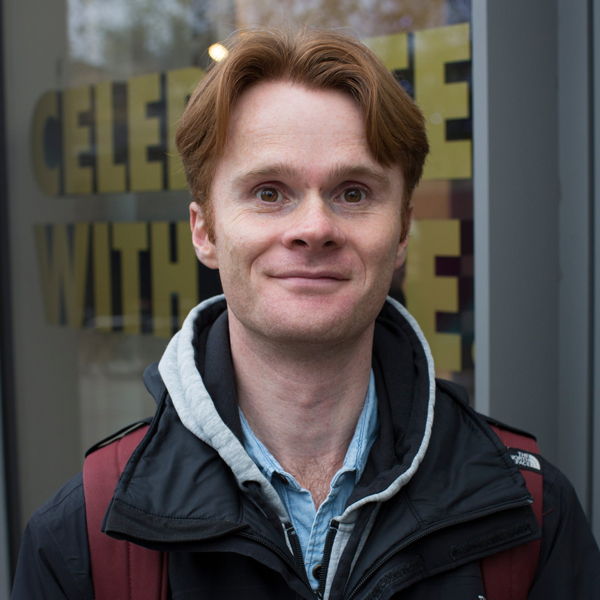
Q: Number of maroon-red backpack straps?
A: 2